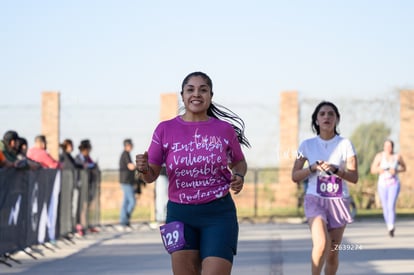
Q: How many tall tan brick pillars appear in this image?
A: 4